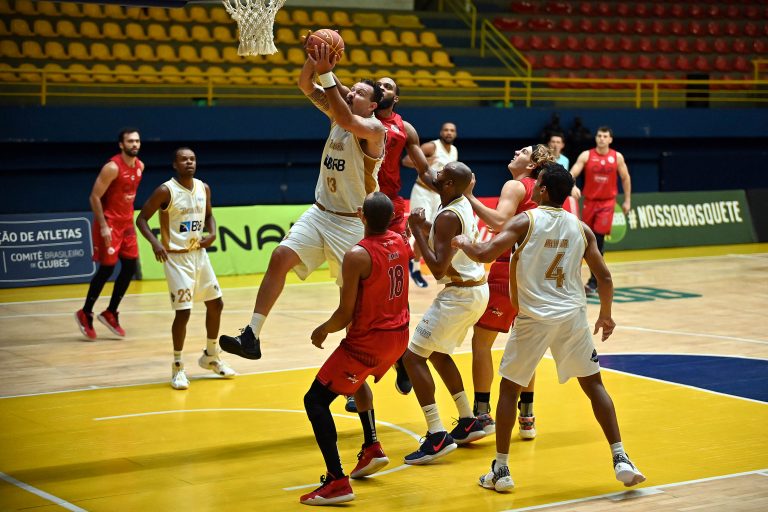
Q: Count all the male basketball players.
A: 10